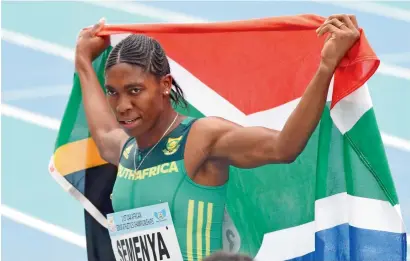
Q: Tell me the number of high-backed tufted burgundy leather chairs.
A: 0